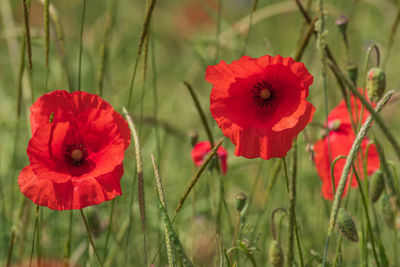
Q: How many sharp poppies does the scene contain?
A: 2